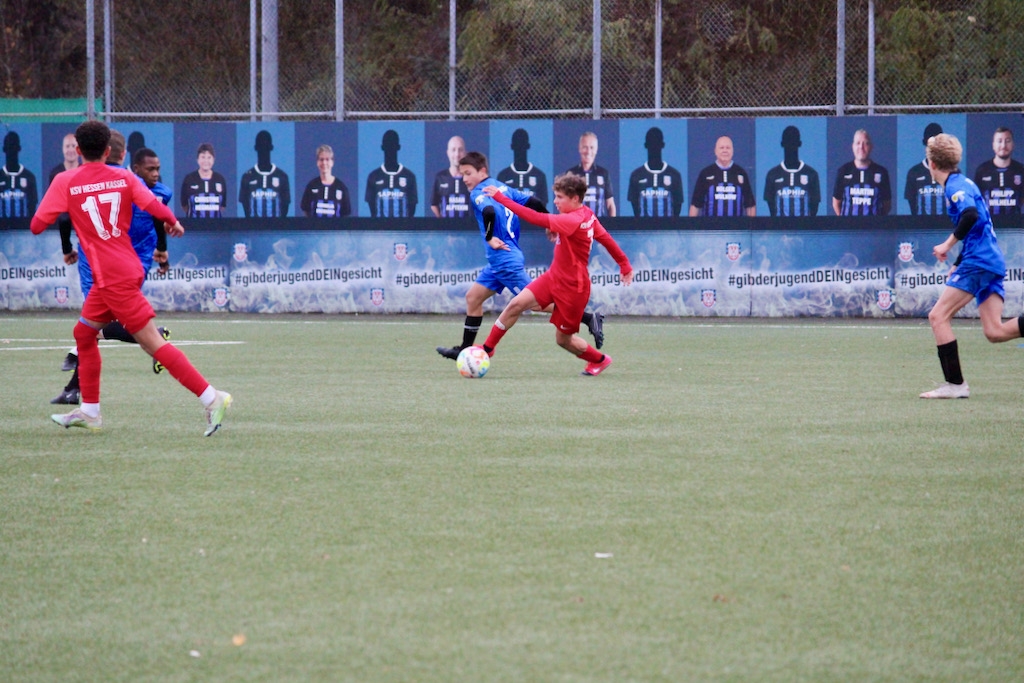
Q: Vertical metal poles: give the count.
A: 10